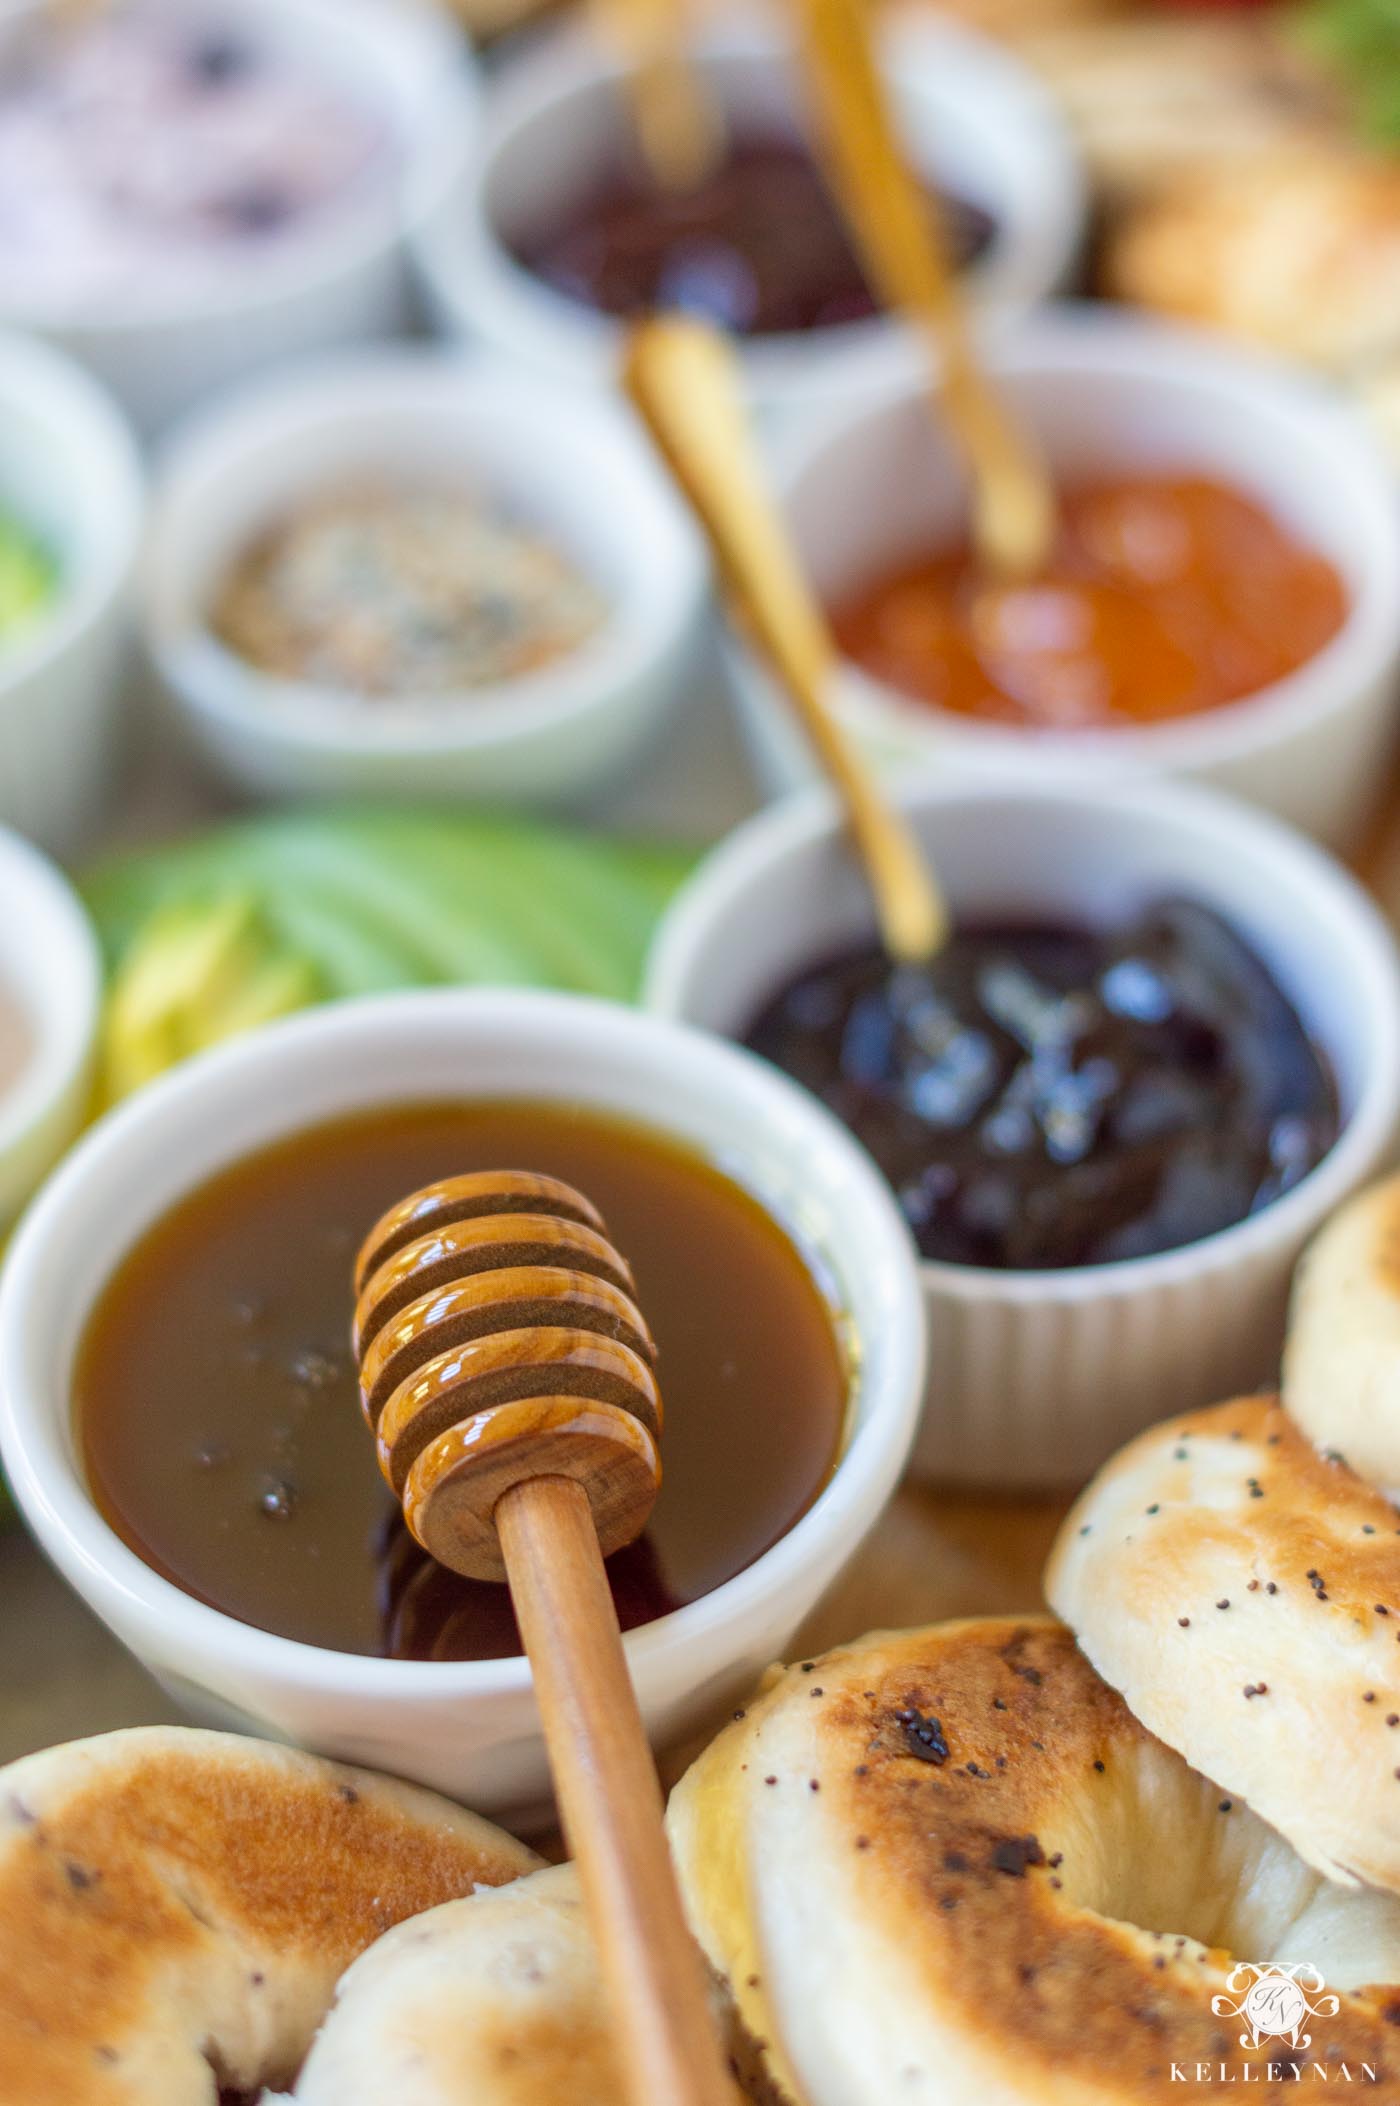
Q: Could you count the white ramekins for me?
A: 8